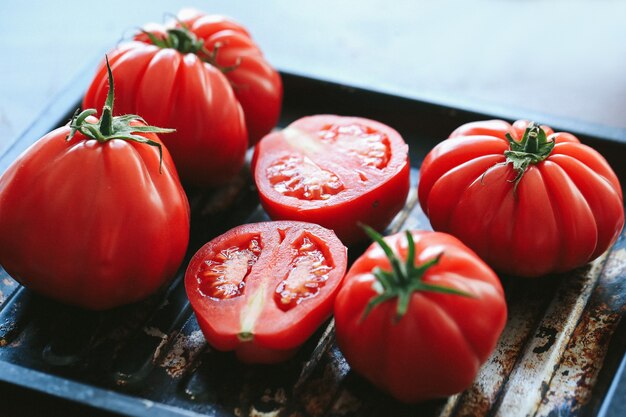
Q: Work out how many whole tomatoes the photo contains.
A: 5